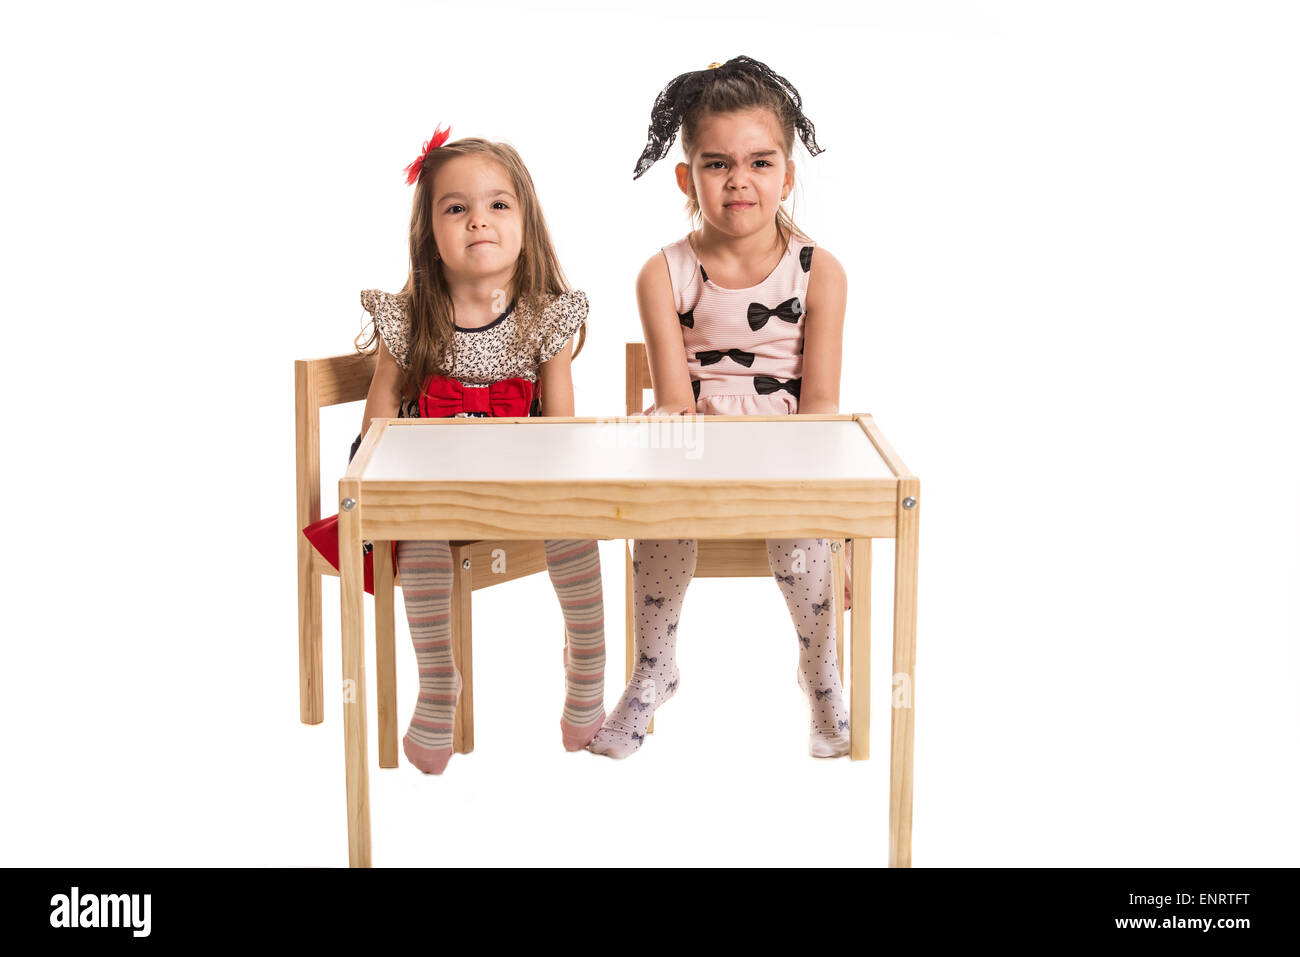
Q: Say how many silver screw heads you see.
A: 4